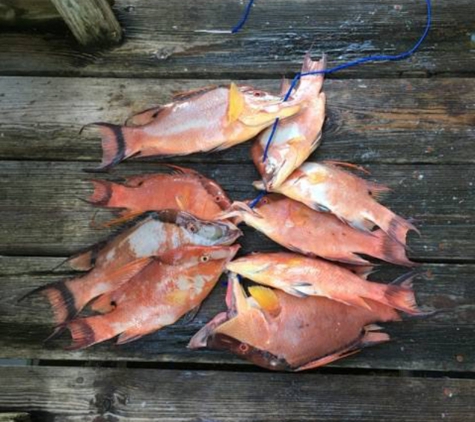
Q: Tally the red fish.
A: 9